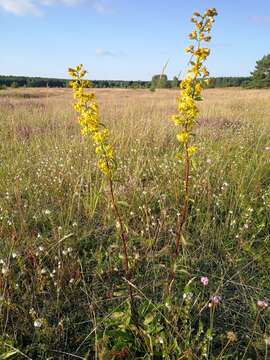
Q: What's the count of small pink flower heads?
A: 3